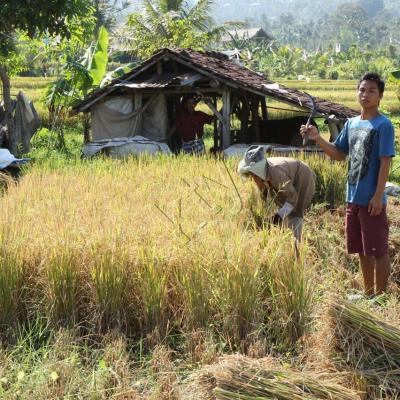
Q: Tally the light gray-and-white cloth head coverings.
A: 1